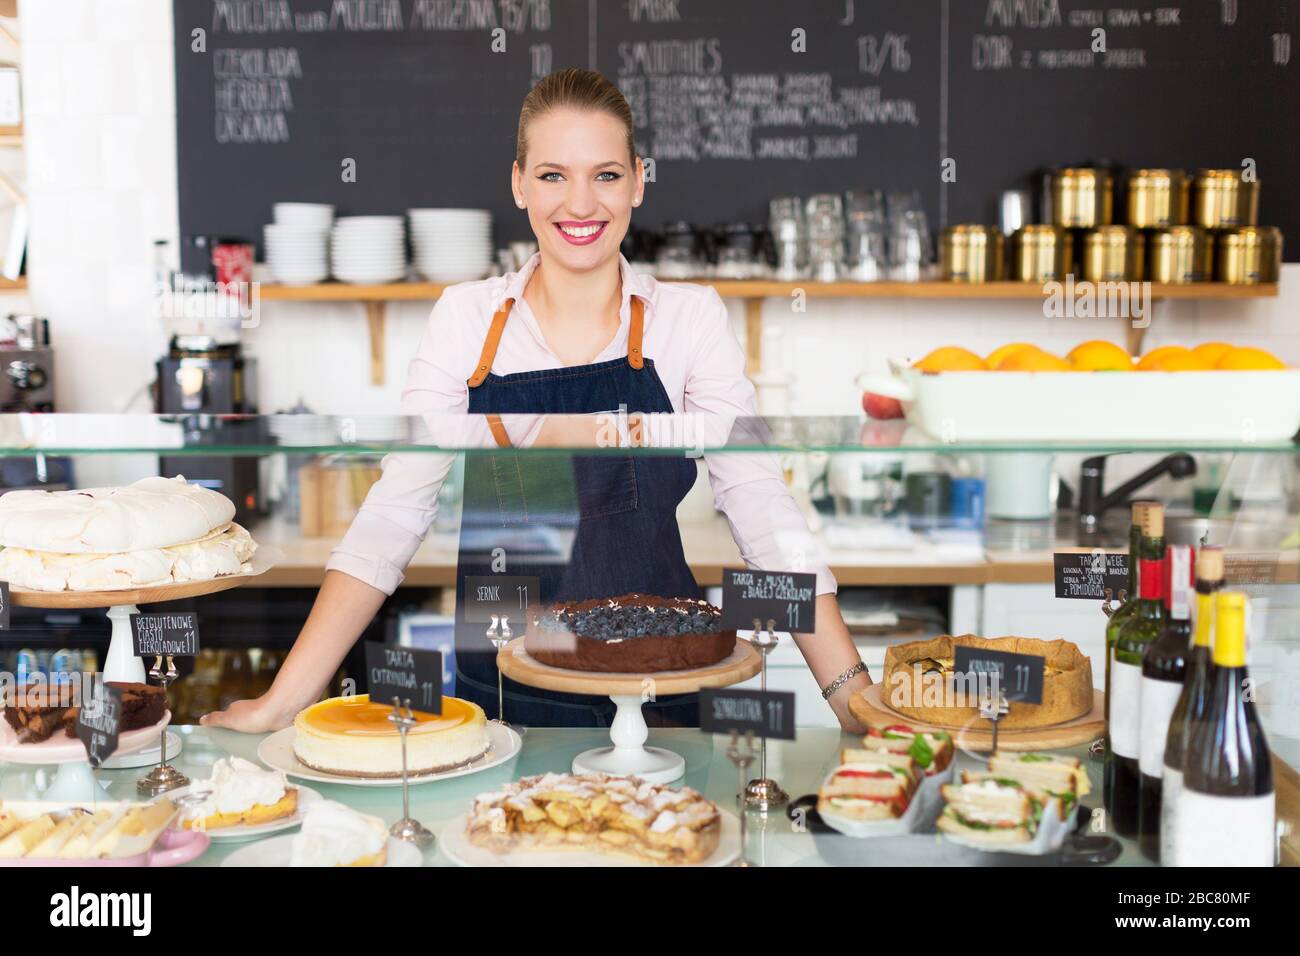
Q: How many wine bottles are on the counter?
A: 5